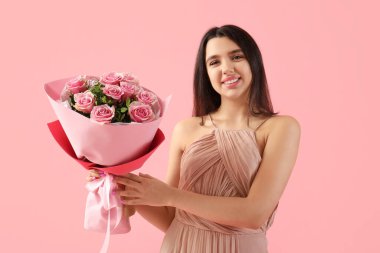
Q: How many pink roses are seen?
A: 9